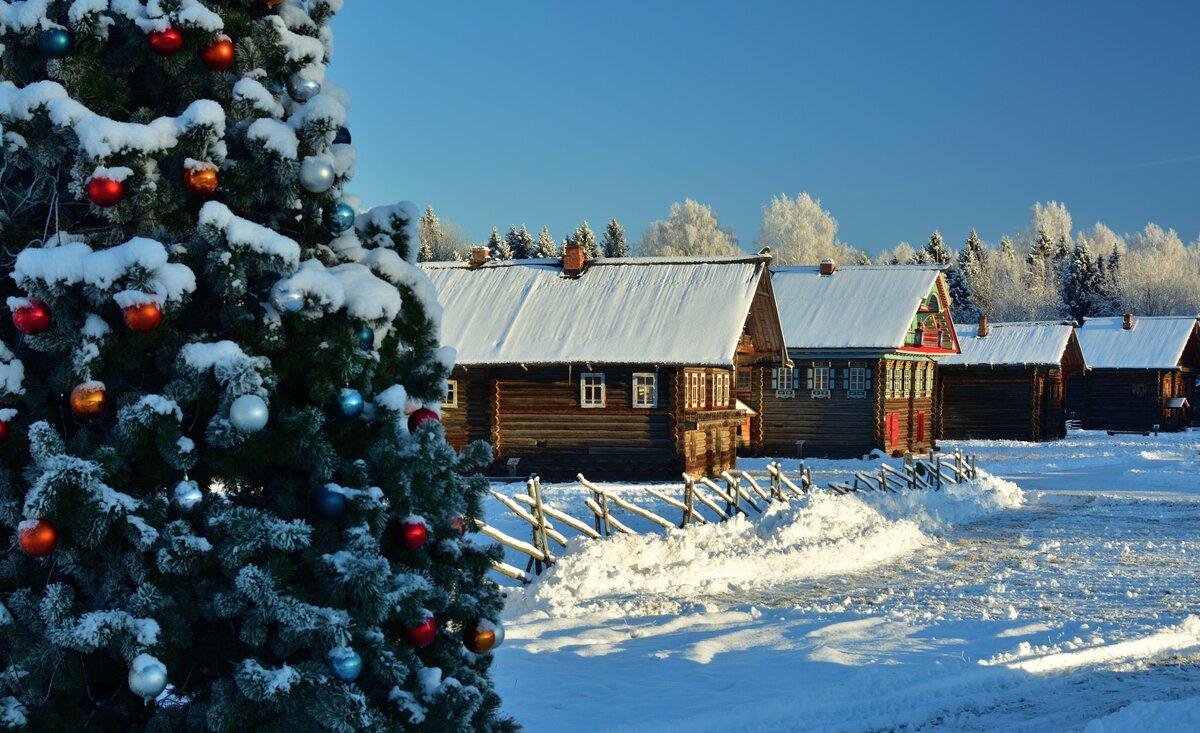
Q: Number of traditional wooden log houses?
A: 4